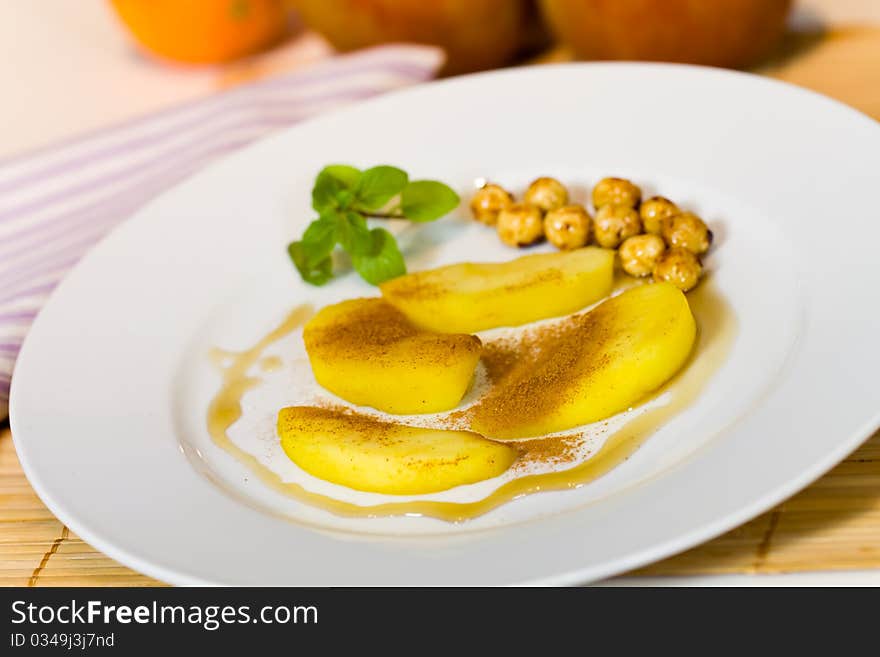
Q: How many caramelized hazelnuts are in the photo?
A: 10